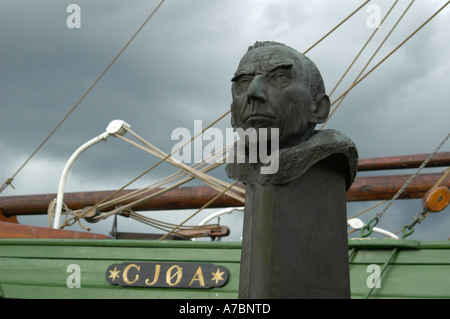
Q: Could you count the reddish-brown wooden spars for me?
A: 2